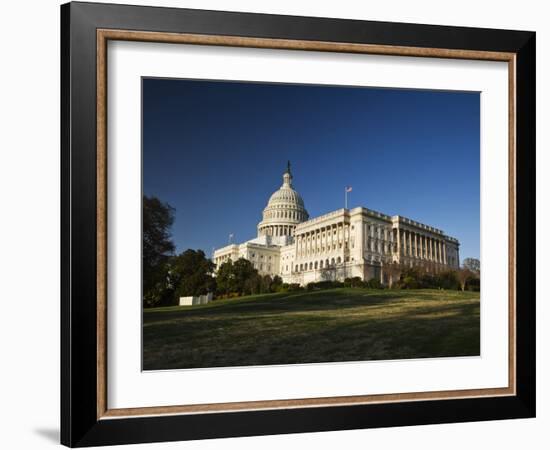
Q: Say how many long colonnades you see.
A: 2